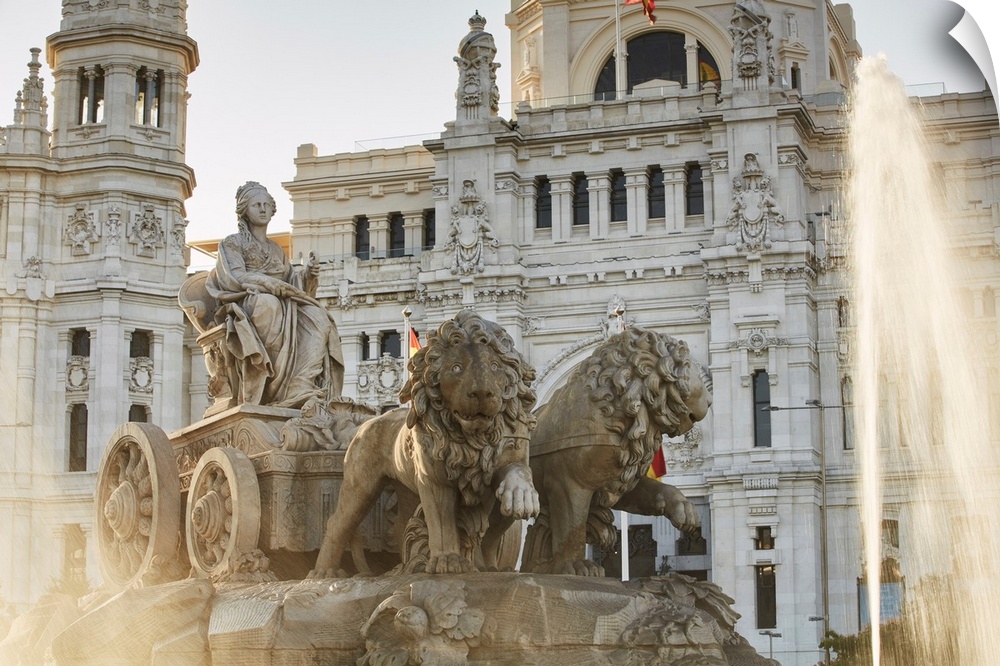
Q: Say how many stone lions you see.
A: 2